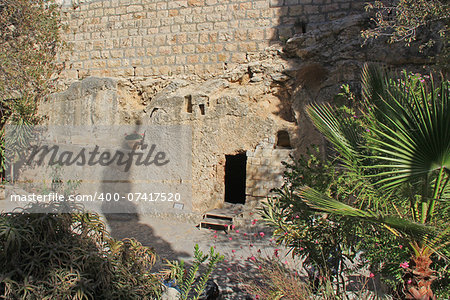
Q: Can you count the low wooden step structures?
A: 1